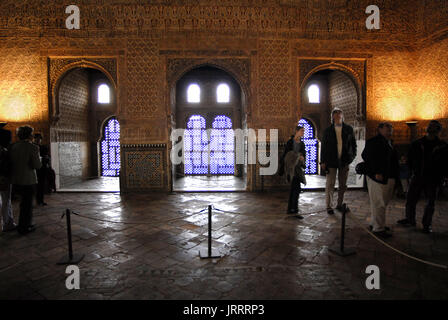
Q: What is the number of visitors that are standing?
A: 7